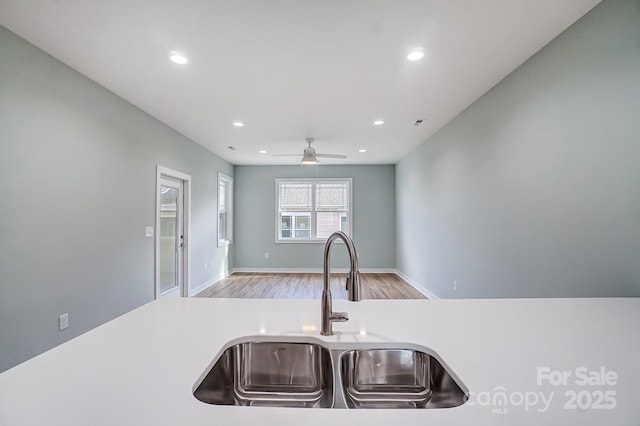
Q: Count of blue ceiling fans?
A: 0